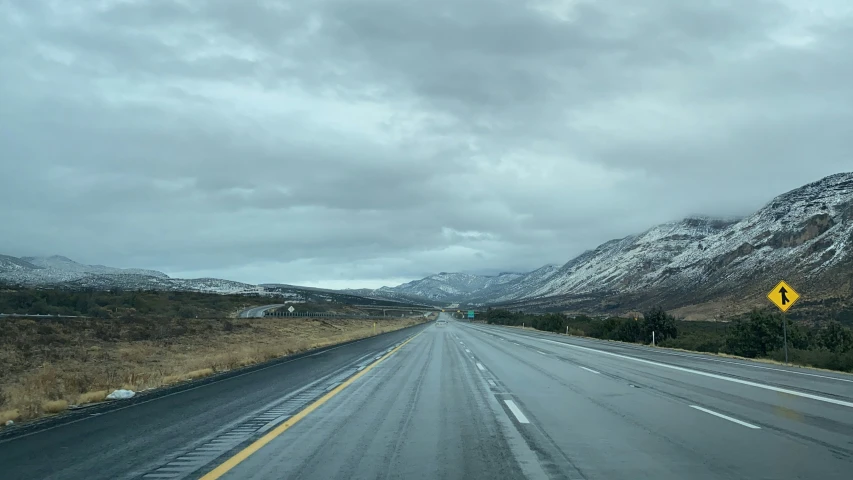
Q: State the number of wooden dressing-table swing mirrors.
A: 0